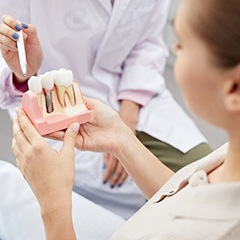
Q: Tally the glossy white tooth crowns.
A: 3